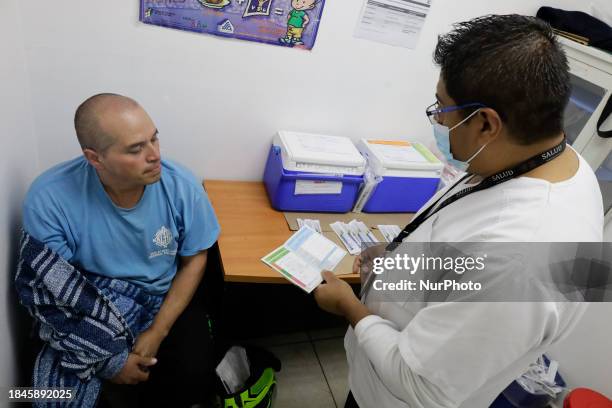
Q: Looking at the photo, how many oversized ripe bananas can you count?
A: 0